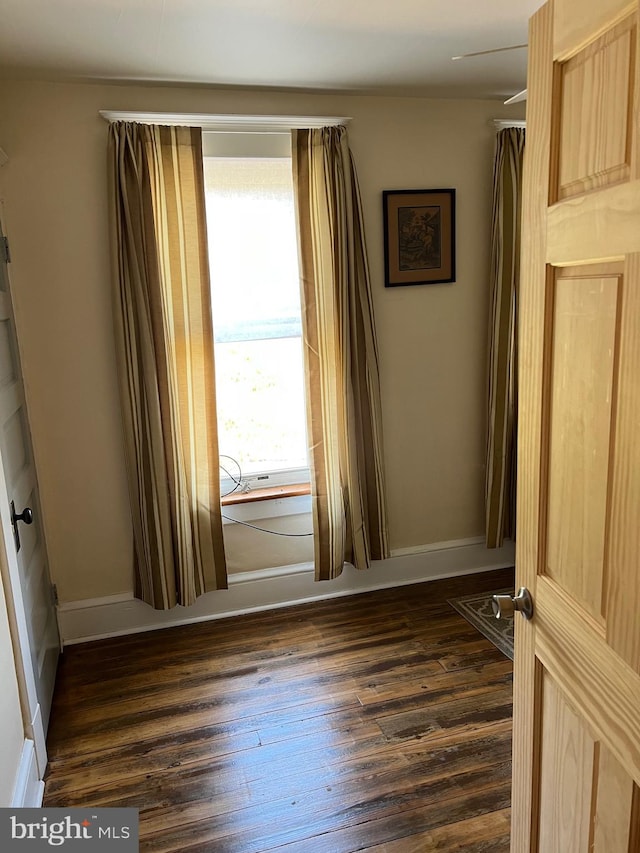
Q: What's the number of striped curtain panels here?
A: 3